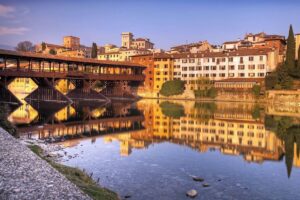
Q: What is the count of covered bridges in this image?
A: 1